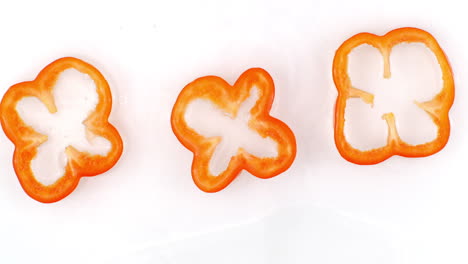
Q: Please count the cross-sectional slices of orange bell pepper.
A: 3